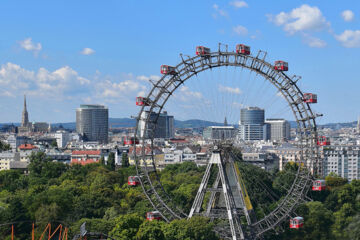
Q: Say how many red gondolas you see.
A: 12